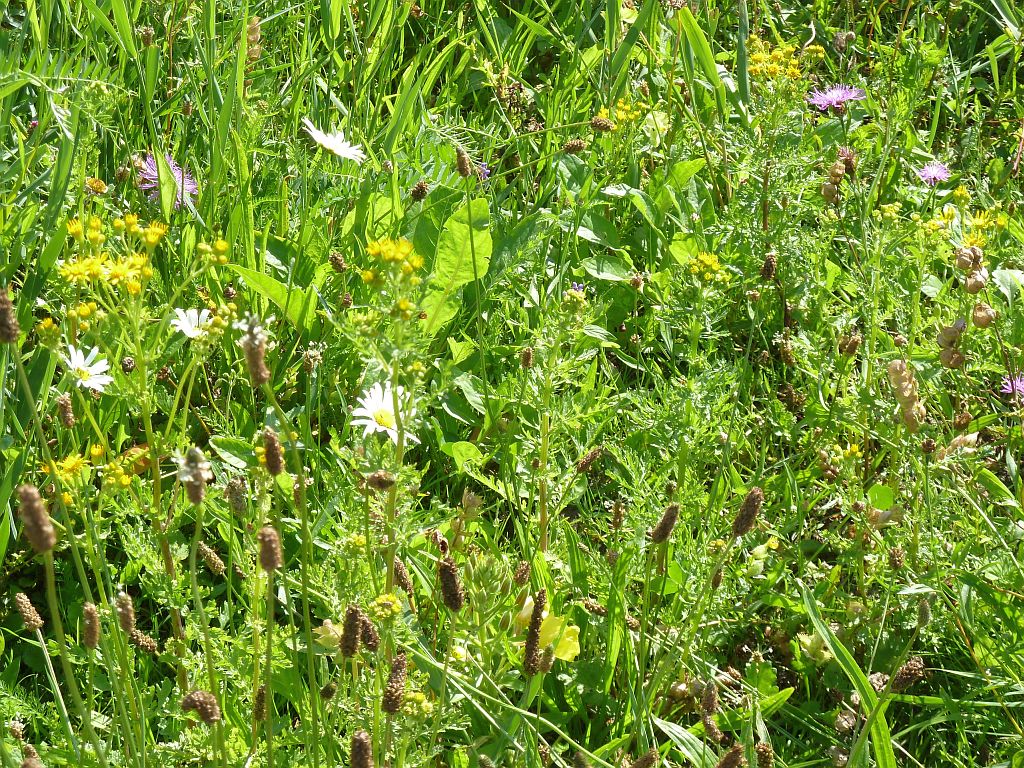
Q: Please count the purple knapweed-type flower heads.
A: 4